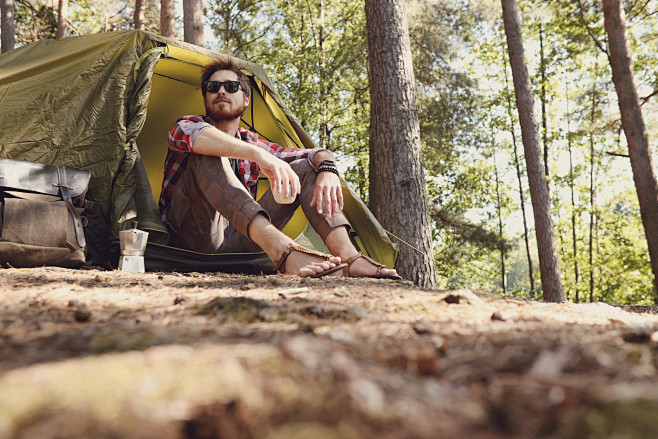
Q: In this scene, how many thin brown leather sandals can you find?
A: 2